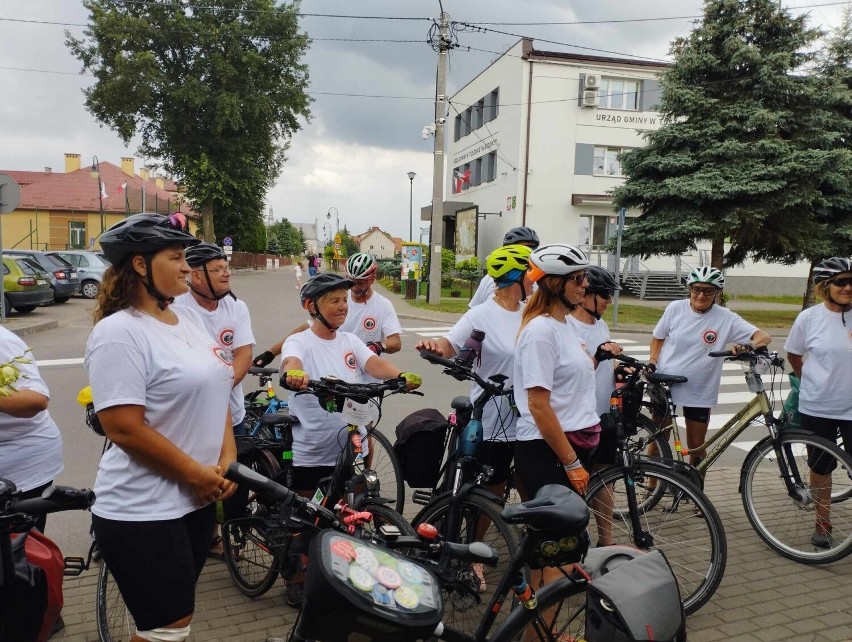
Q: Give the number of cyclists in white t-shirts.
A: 11